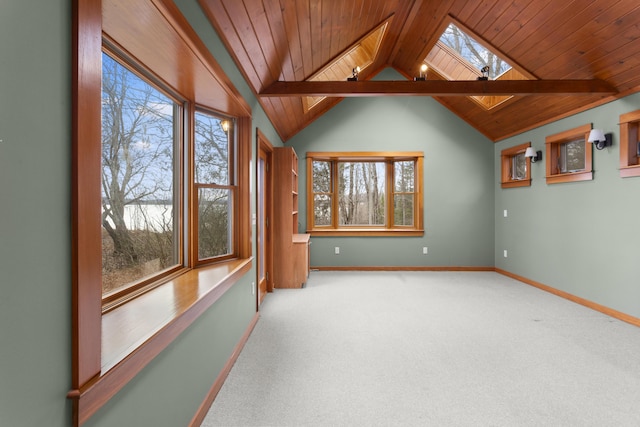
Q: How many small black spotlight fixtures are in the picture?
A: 3